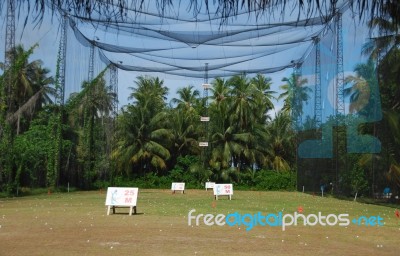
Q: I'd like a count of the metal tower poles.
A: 8